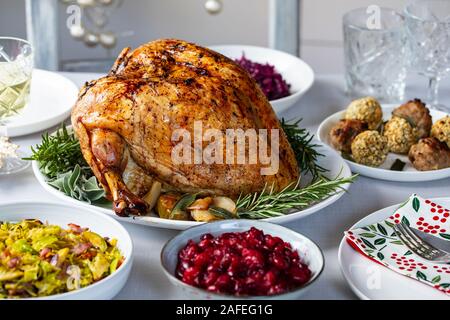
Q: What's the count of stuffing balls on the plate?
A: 7